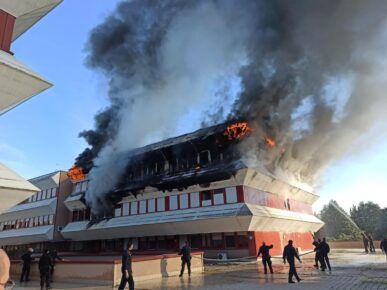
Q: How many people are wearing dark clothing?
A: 12